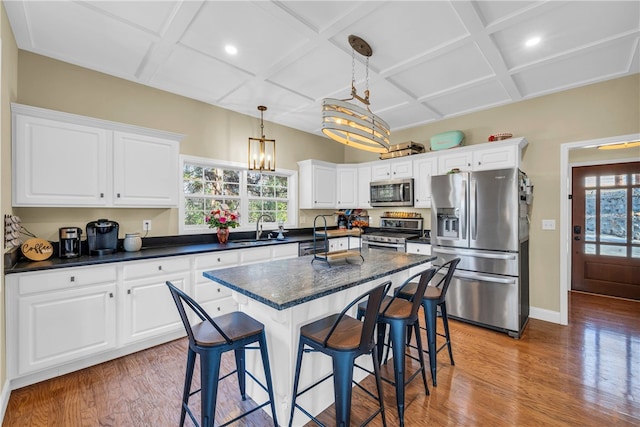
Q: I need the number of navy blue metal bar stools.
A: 4